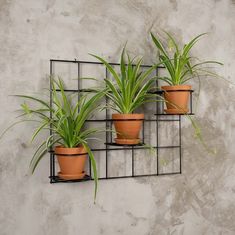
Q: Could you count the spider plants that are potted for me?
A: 3